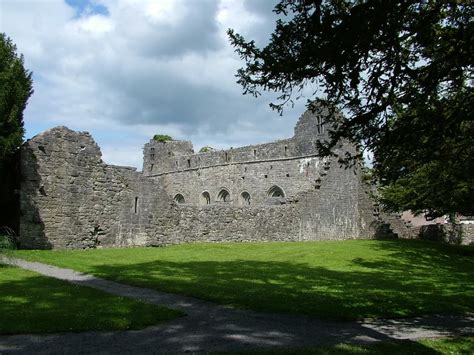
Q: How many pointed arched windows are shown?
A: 5